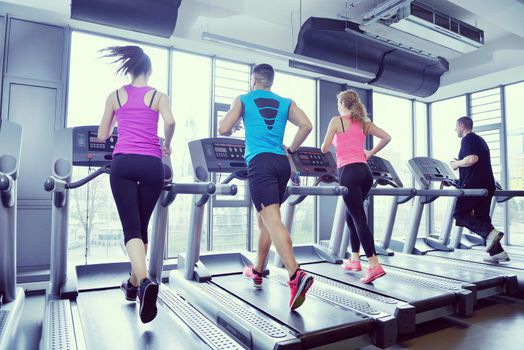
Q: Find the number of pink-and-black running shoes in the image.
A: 2